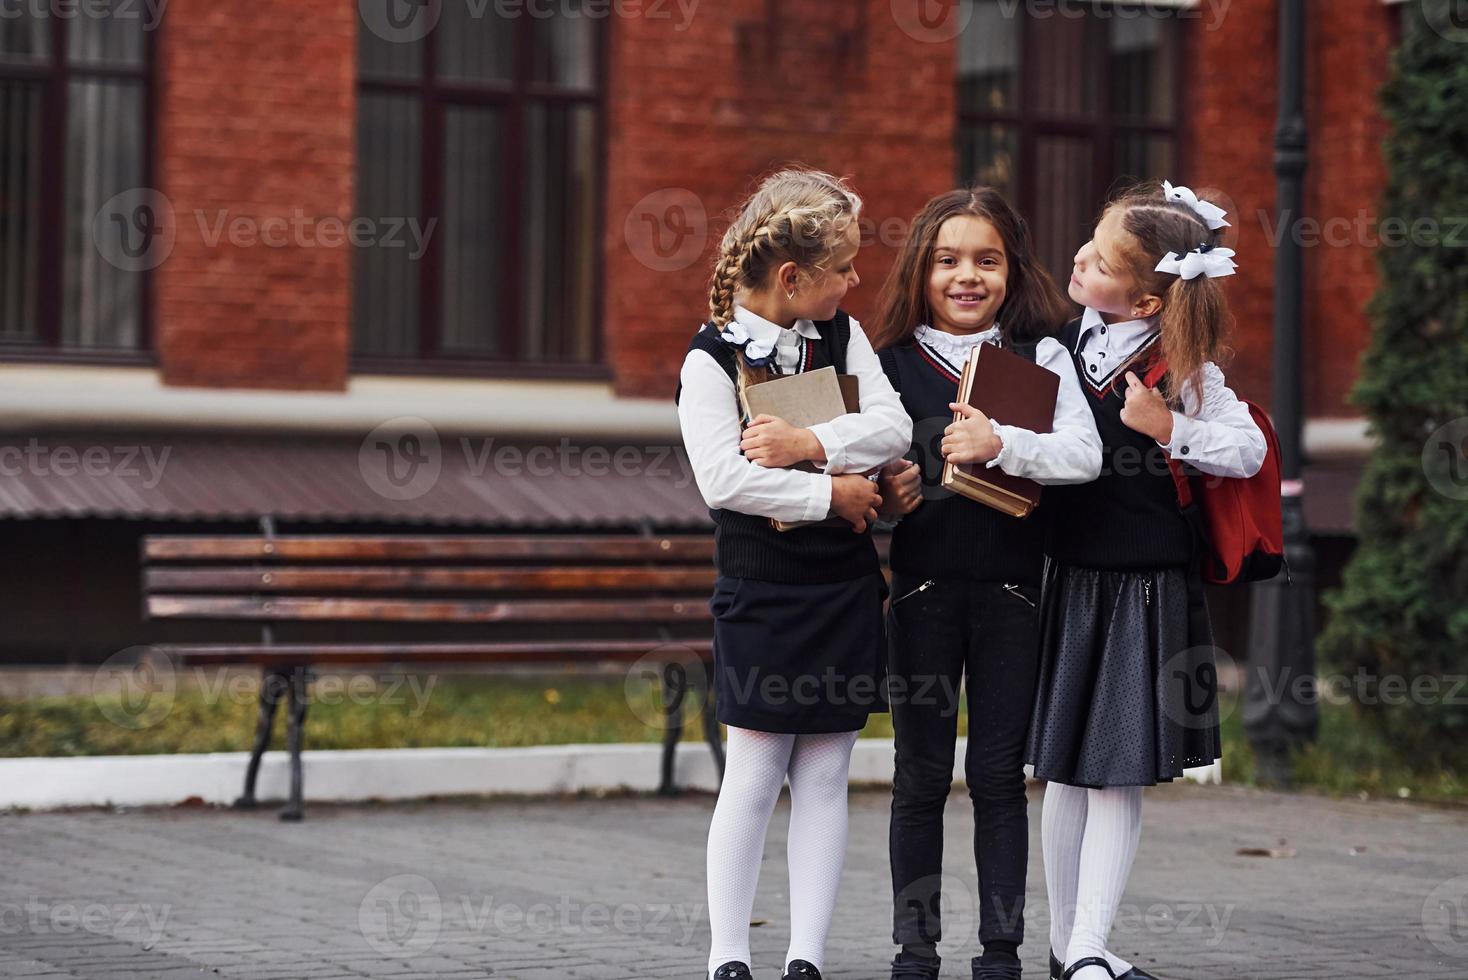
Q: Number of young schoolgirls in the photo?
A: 3